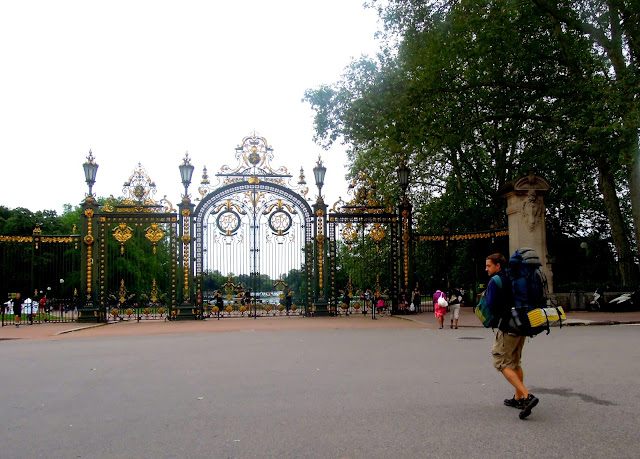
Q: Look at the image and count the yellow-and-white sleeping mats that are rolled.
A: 1